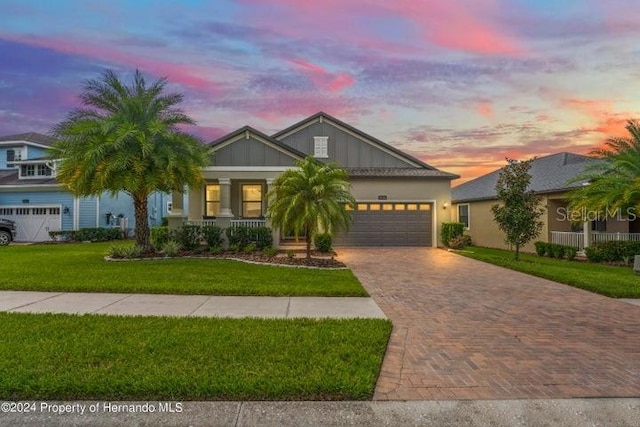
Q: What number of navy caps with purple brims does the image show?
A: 0